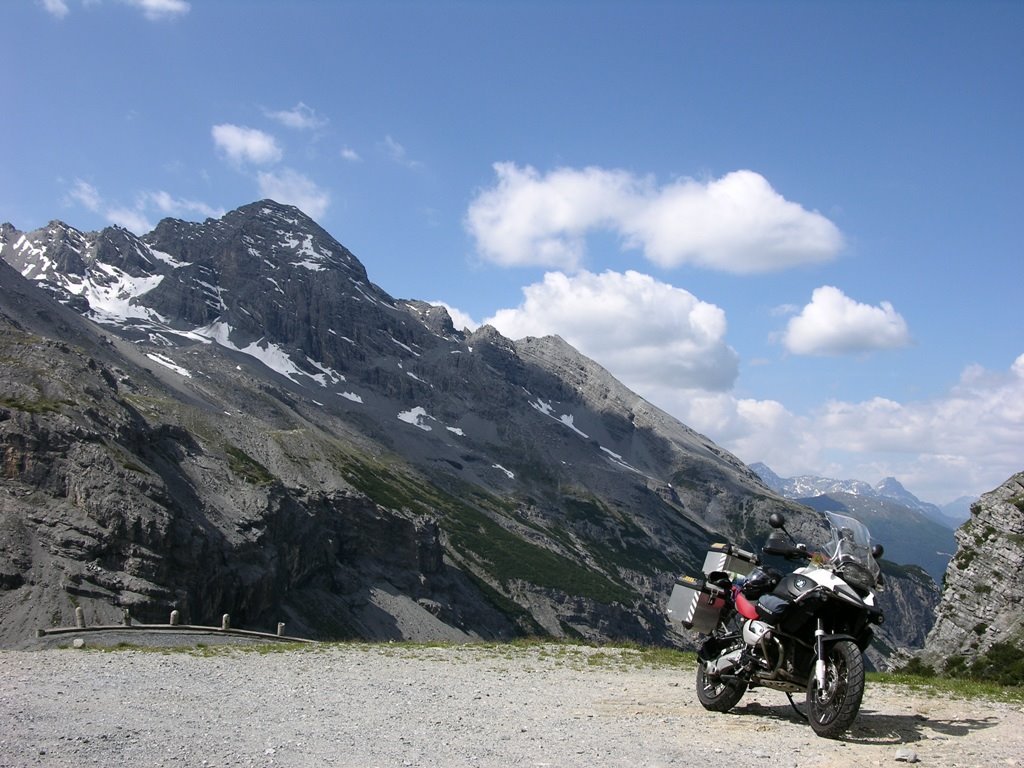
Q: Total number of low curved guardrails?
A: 1